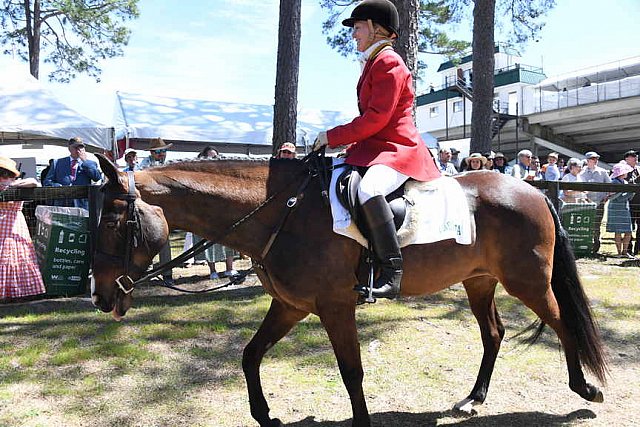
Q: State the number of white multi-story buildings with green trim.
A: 1